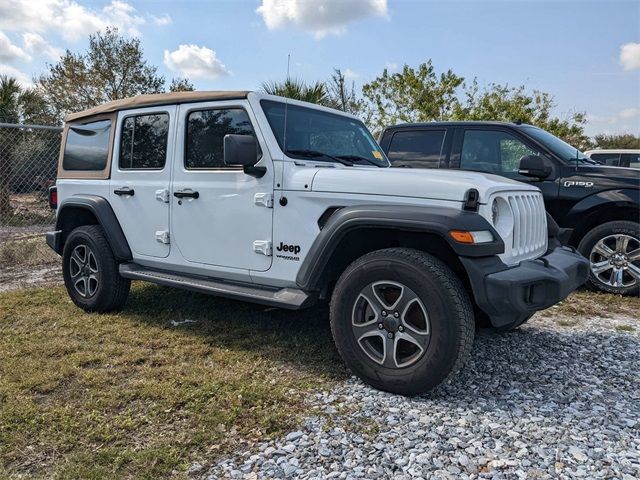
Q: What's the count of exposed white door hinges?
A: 4